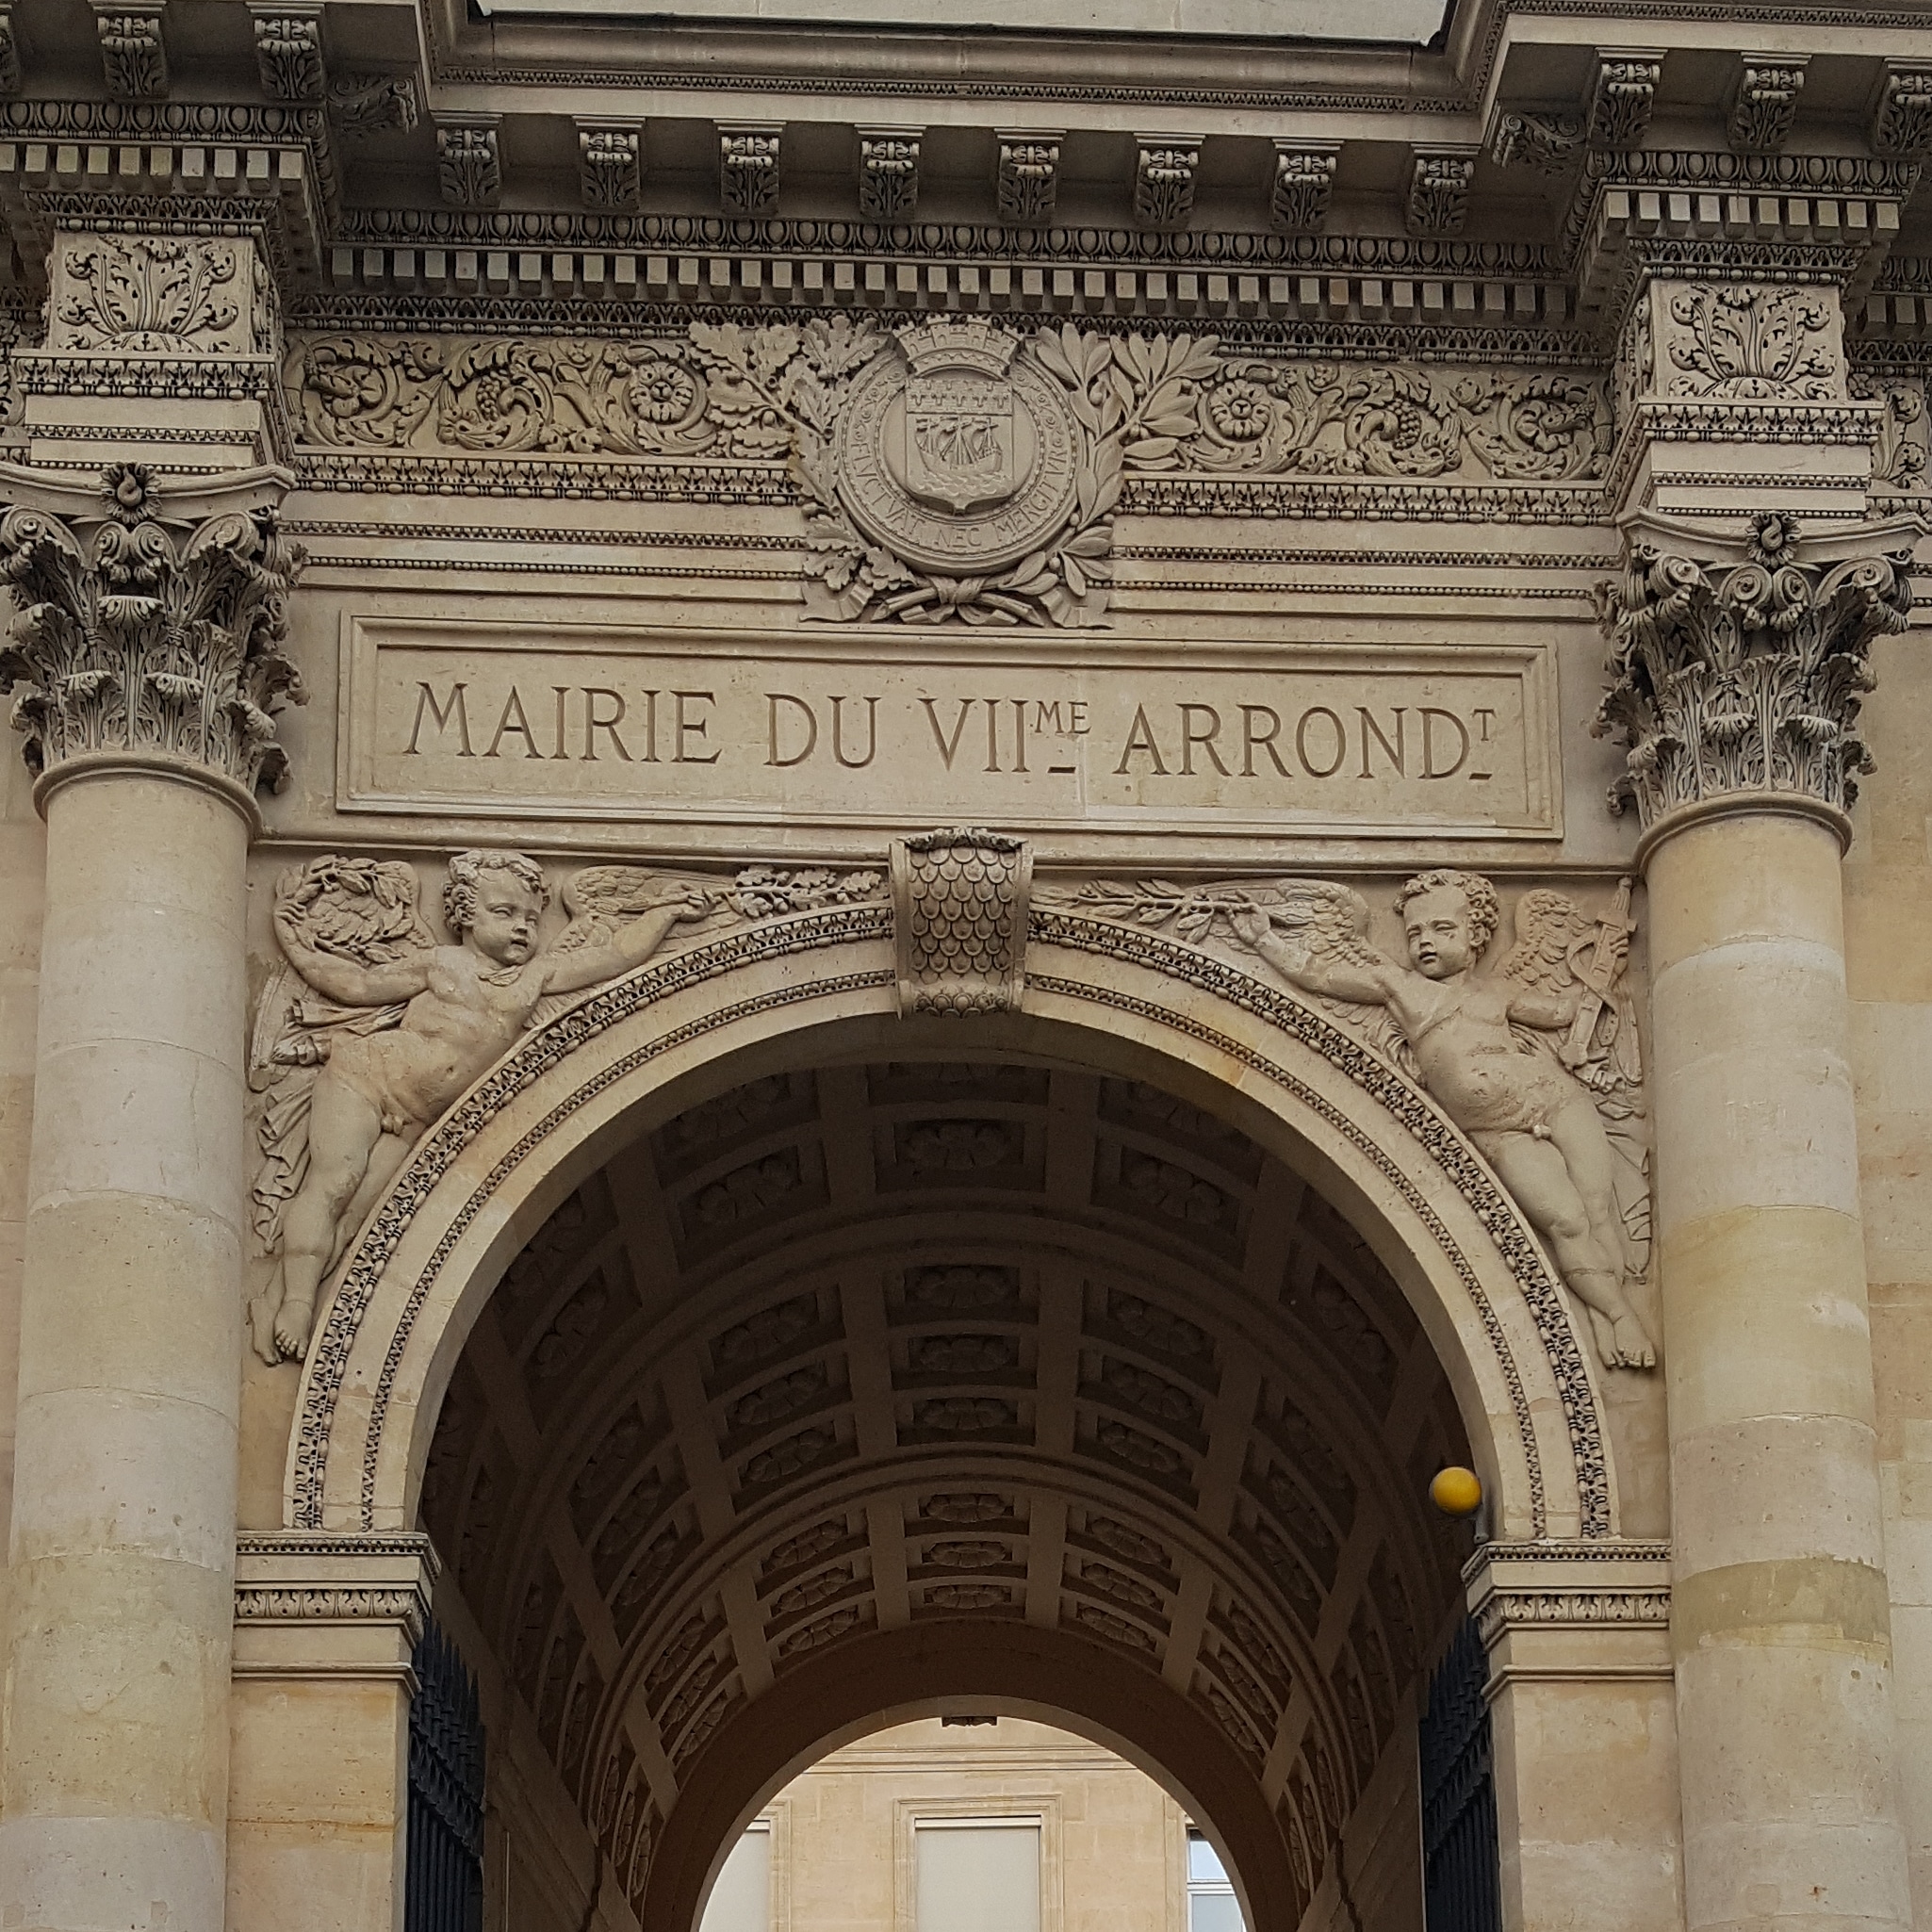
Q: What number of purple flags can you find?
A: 0